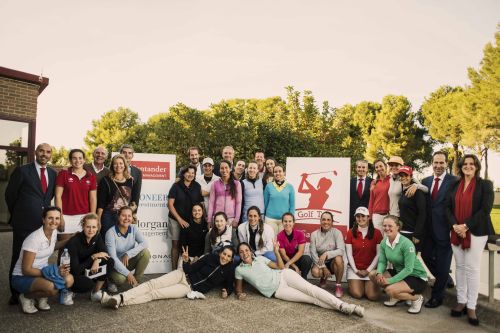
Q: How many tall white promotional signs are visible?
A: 2